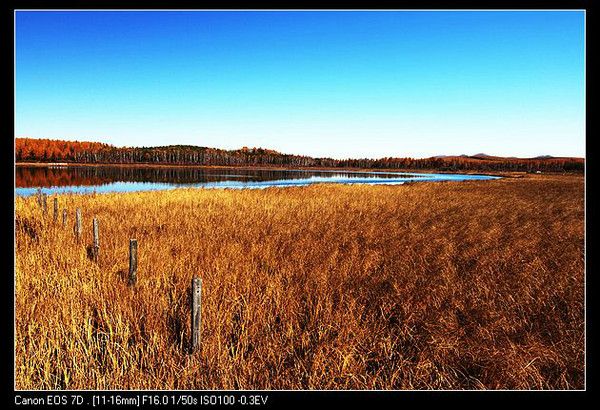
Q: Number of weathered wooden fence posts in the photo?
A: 8